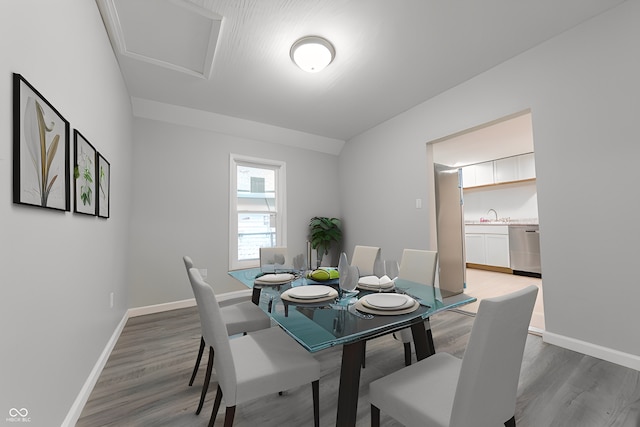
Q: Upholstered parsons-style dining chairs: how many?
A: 6